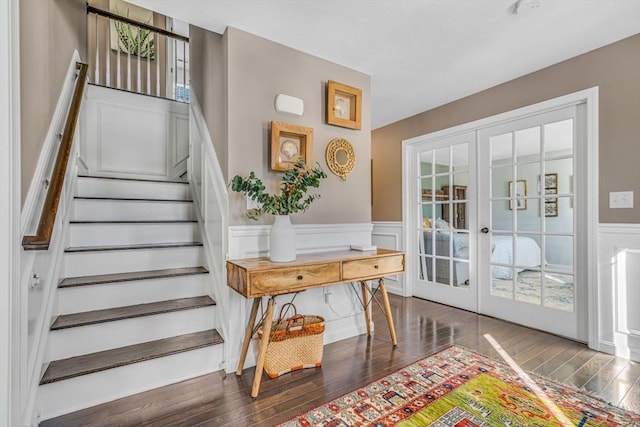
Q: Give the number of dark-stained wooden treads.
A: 7